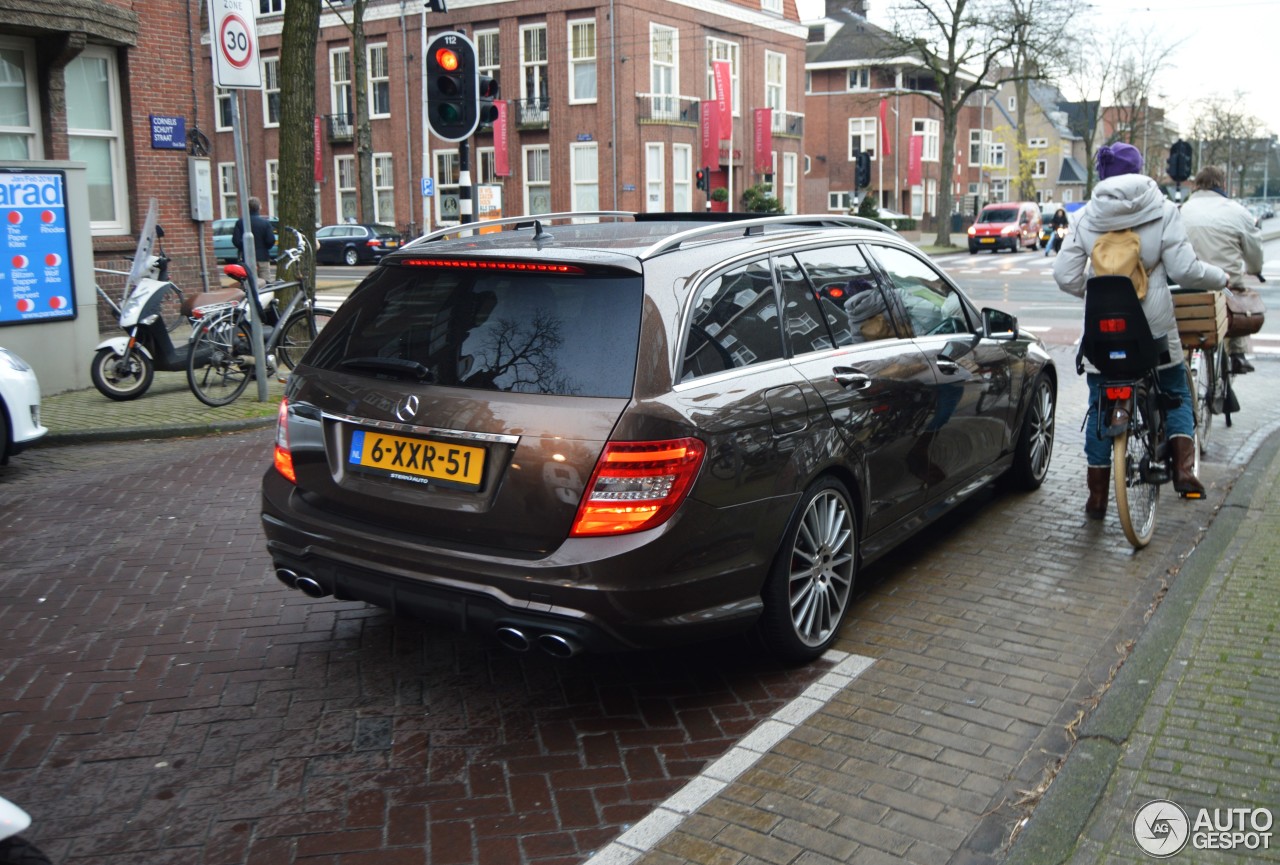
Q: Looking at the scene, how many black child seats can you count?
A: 1